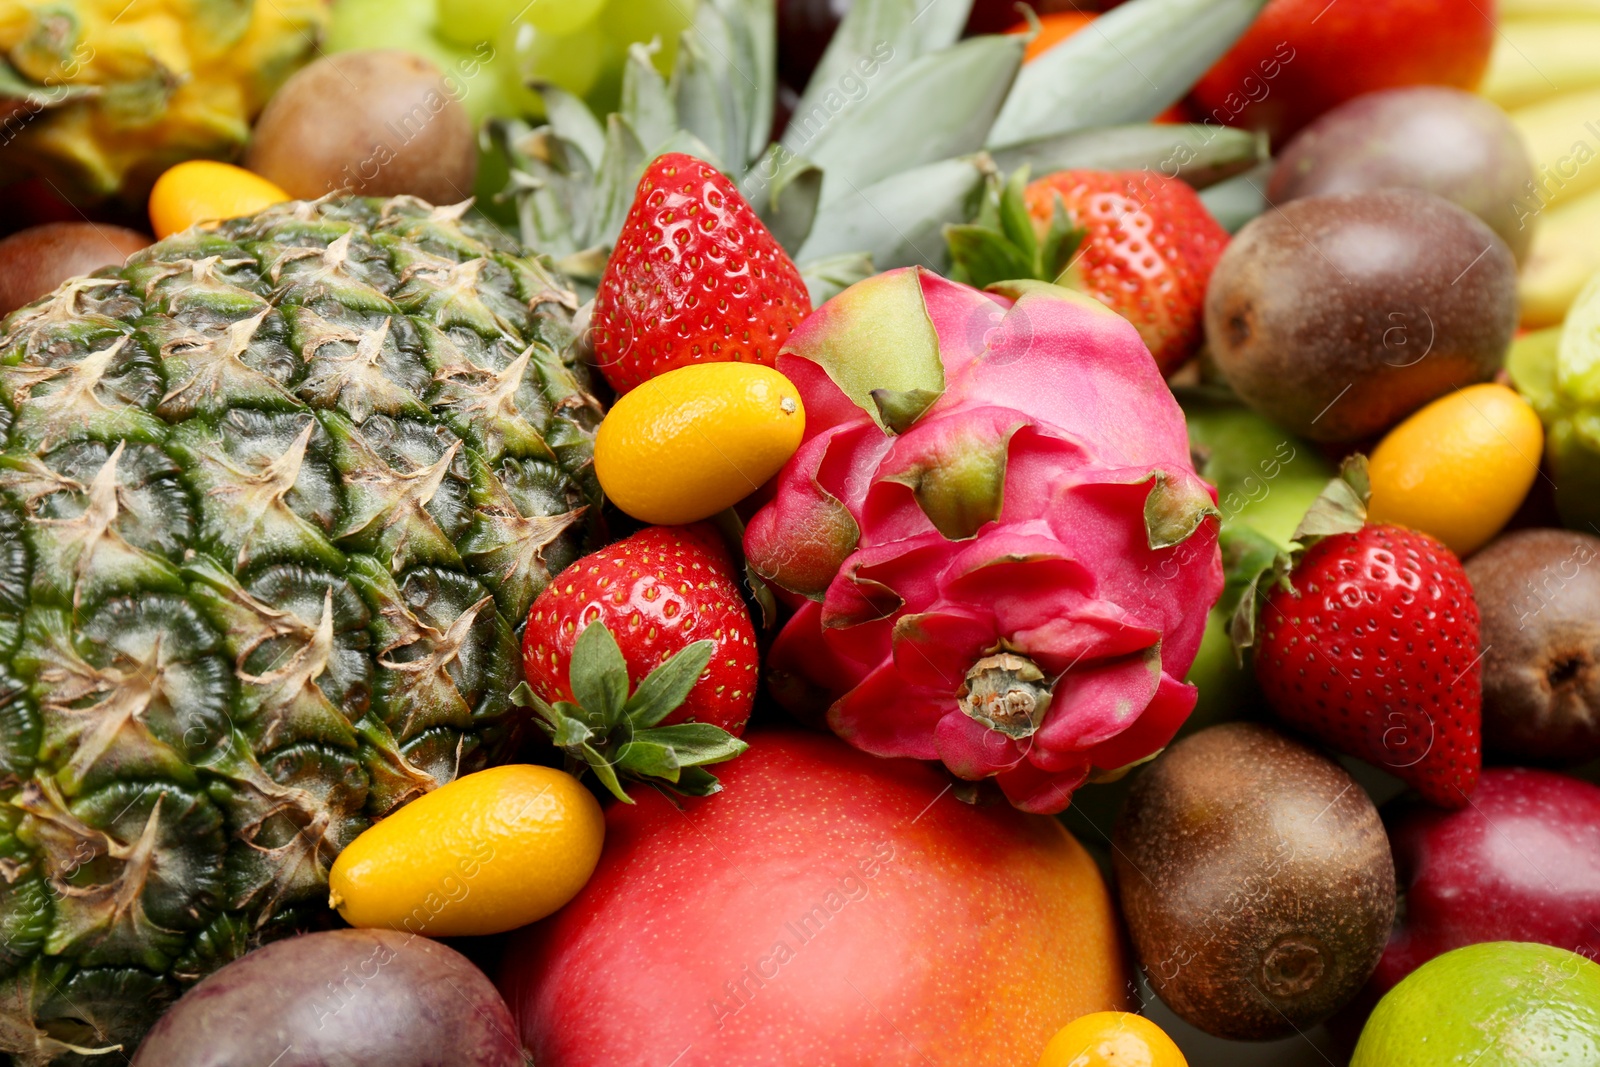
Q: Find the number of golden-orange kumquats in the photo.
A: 5